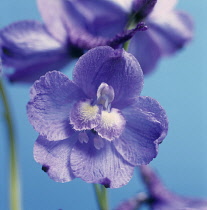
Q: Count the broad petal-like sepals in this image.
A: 5